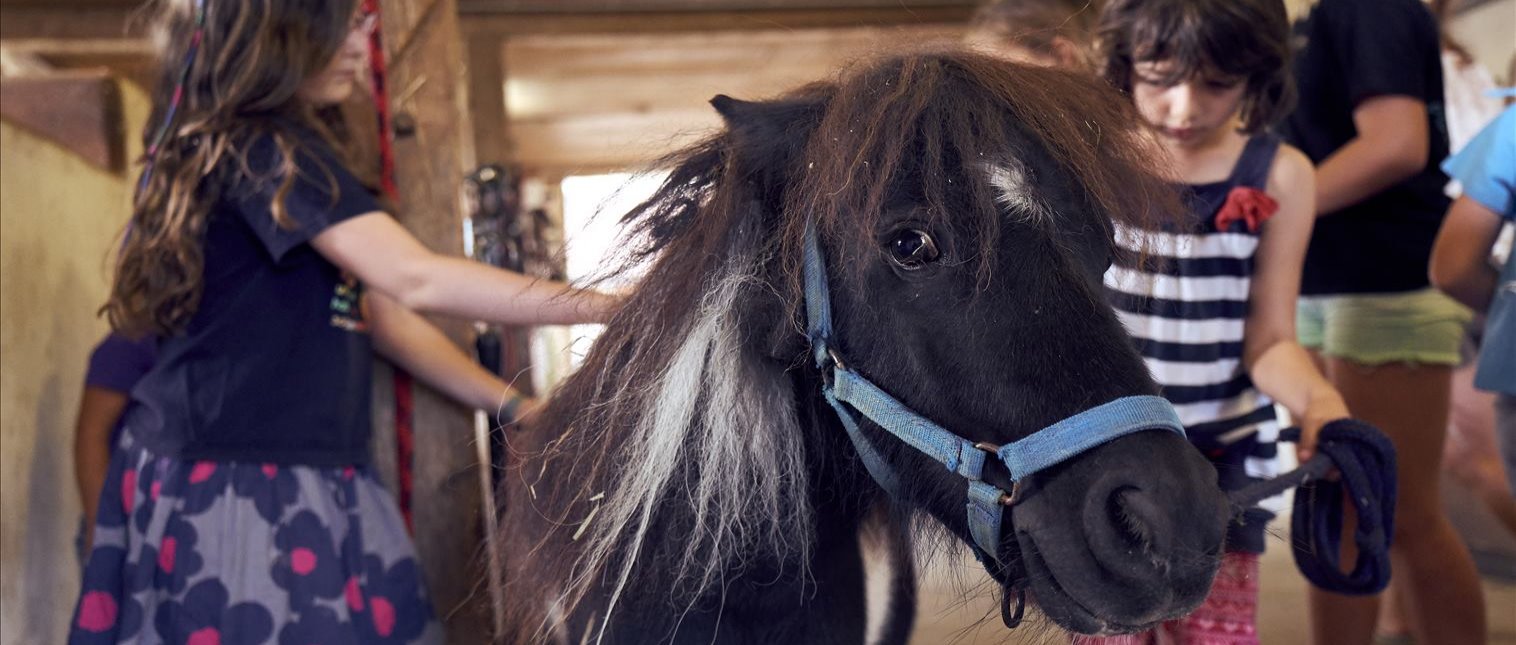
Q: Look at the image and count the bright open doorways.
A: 1